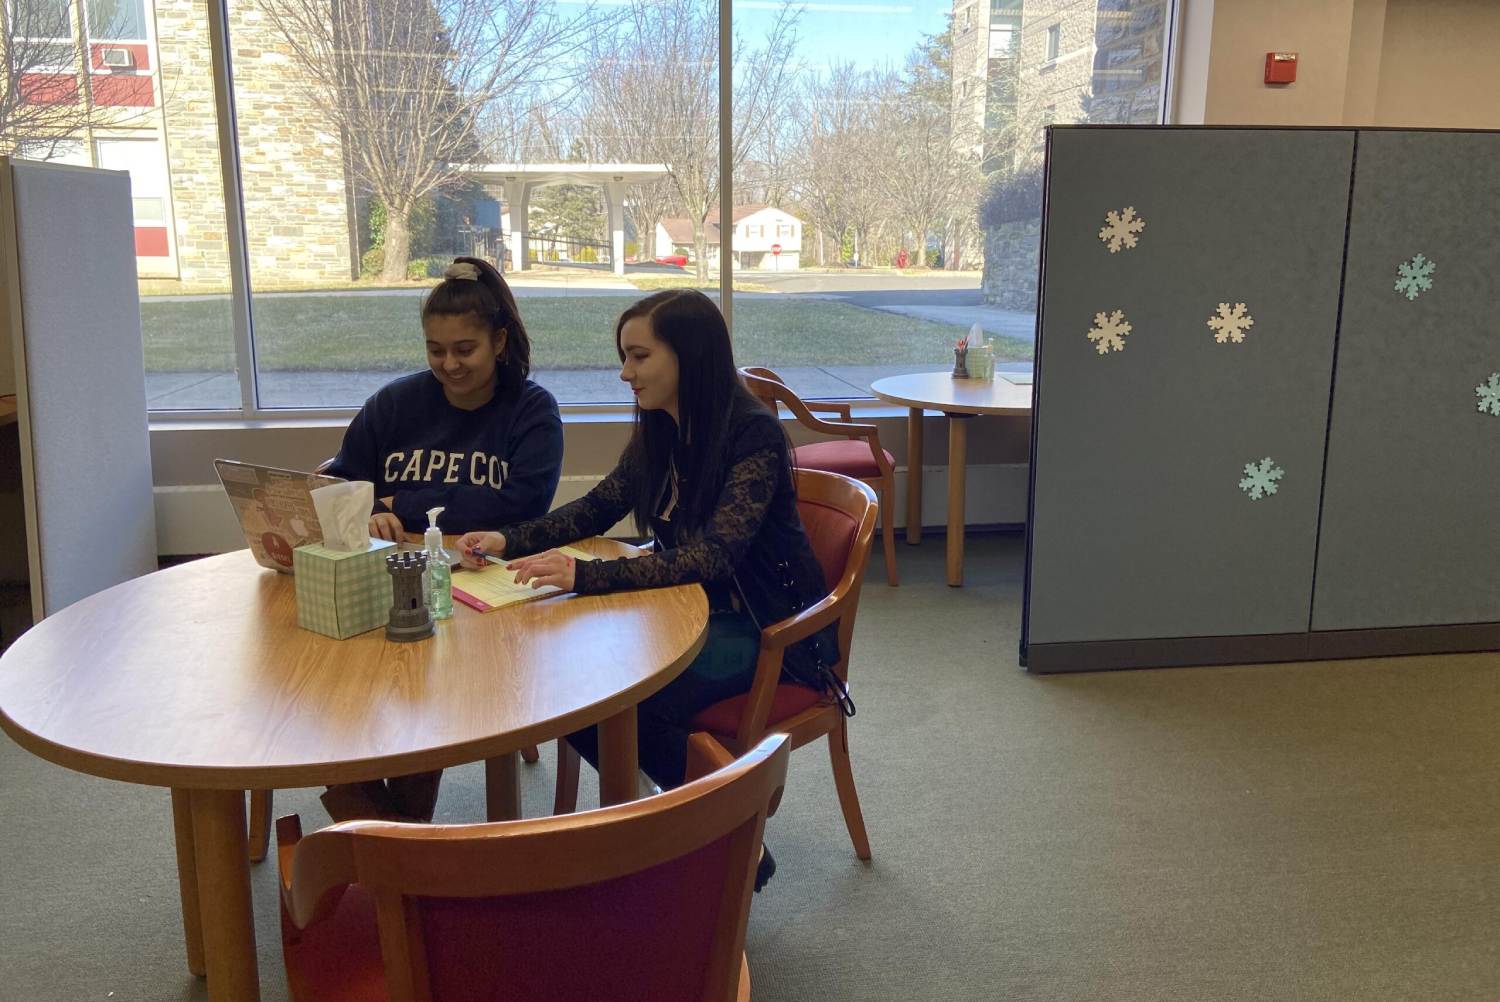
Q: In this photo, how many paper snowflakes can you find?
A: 6